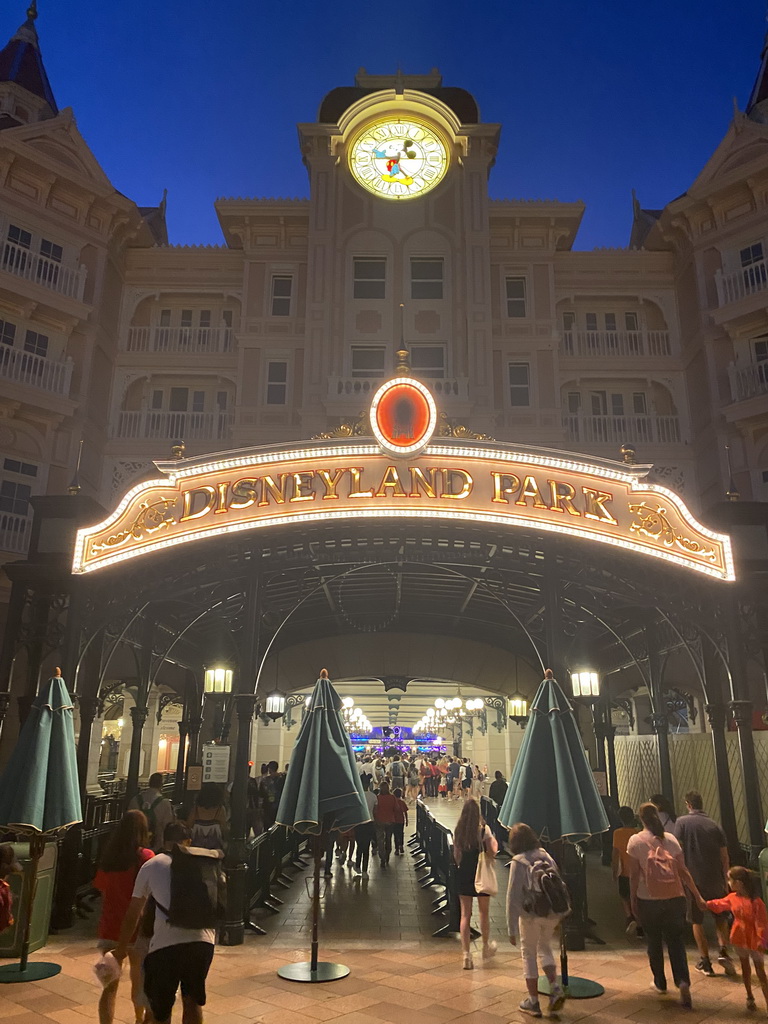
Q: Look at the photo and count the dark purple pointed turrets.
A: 2